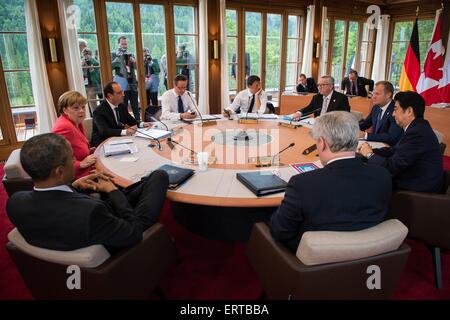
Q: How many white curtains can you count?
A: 7